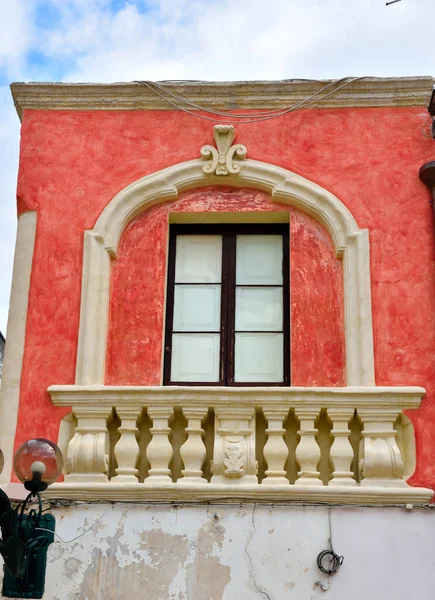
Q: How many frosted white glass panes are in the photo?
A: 6